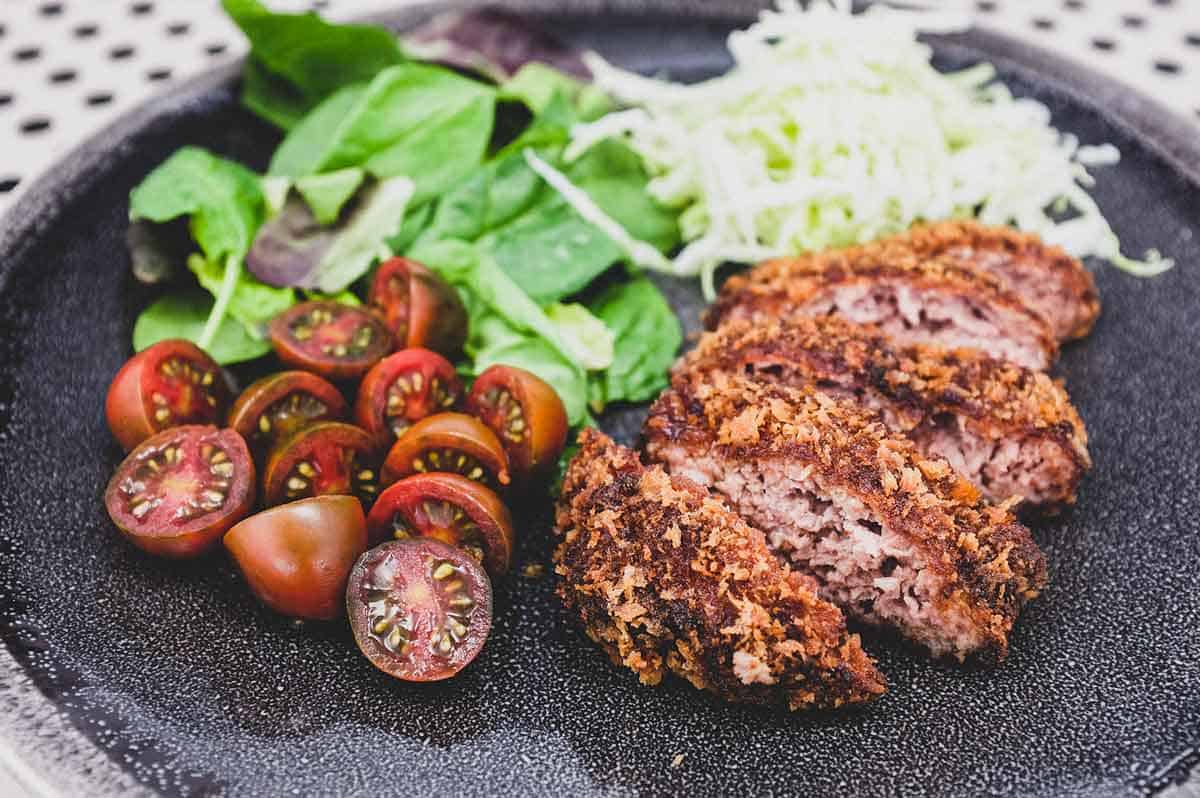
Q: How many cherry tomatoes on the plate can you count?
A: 12